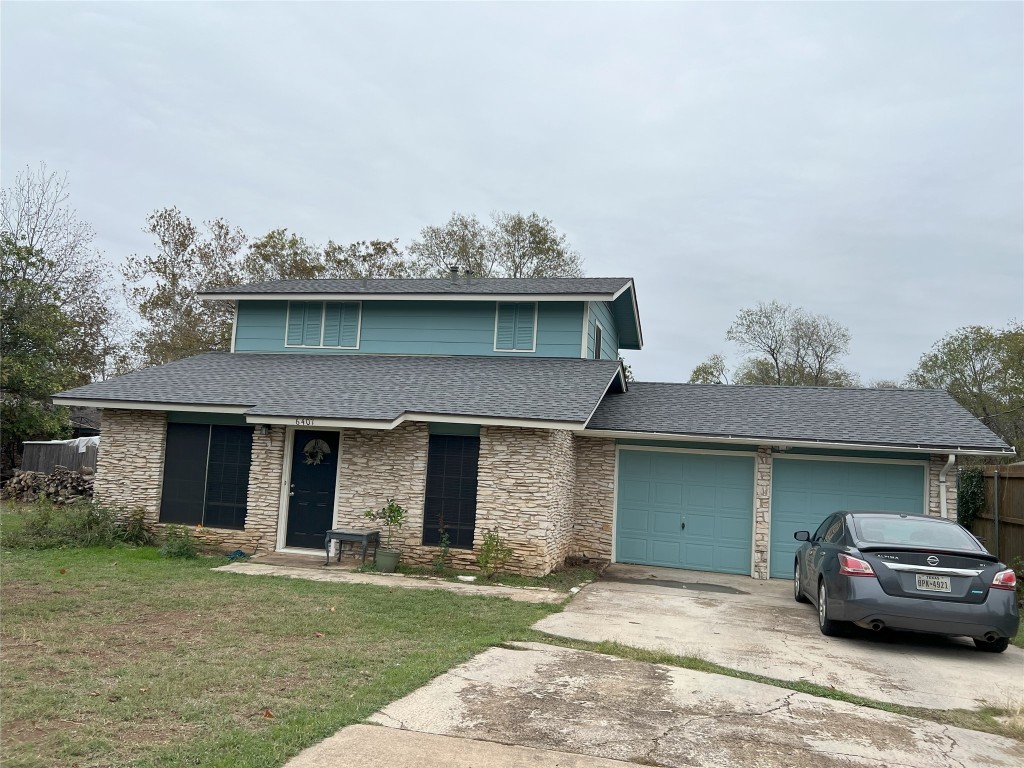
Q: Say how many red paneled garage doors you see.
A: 0